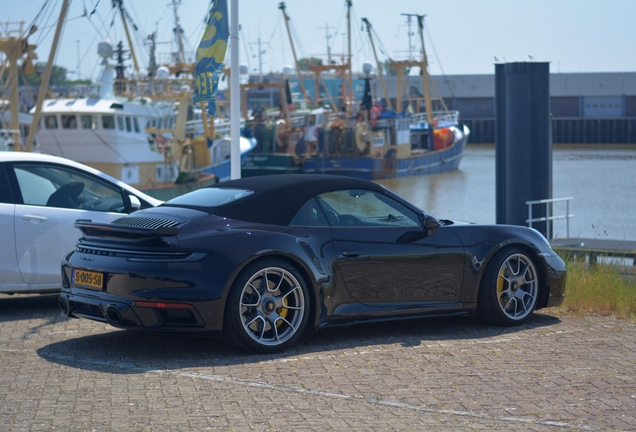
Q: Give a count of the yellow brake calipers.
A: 2